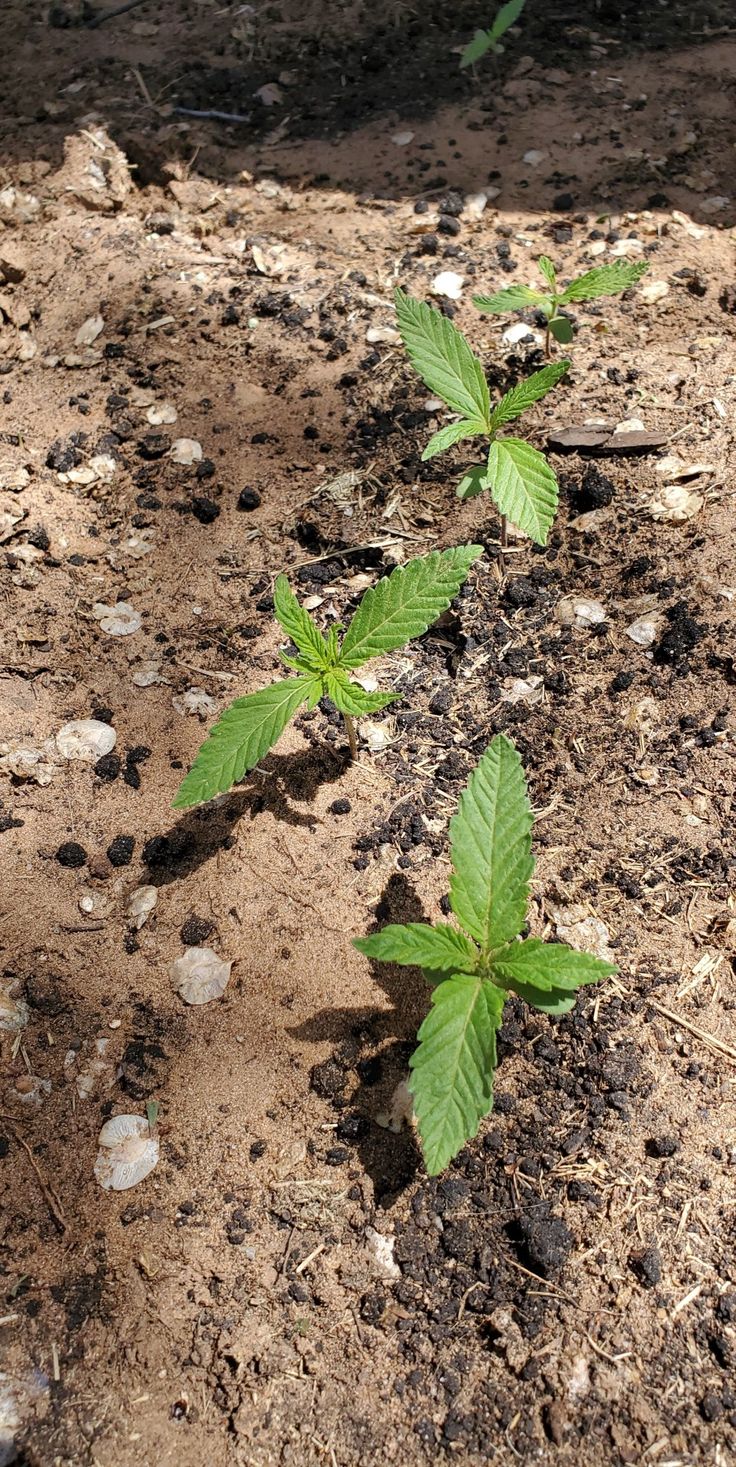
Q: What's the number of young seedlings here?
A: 5